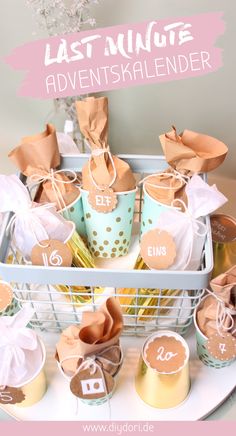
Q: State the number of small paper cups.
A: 11